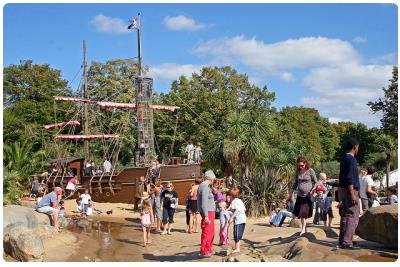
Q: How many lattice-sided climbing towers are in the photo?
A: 1